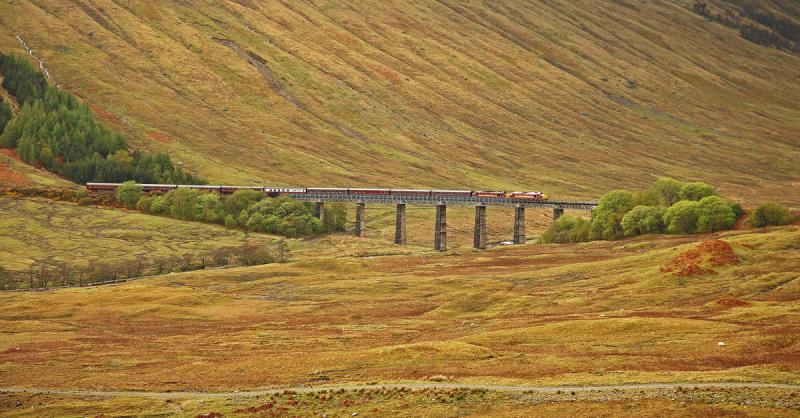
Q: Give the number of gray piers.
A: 7